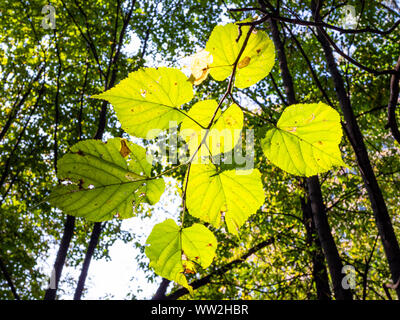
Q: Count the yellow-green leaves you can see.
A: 7